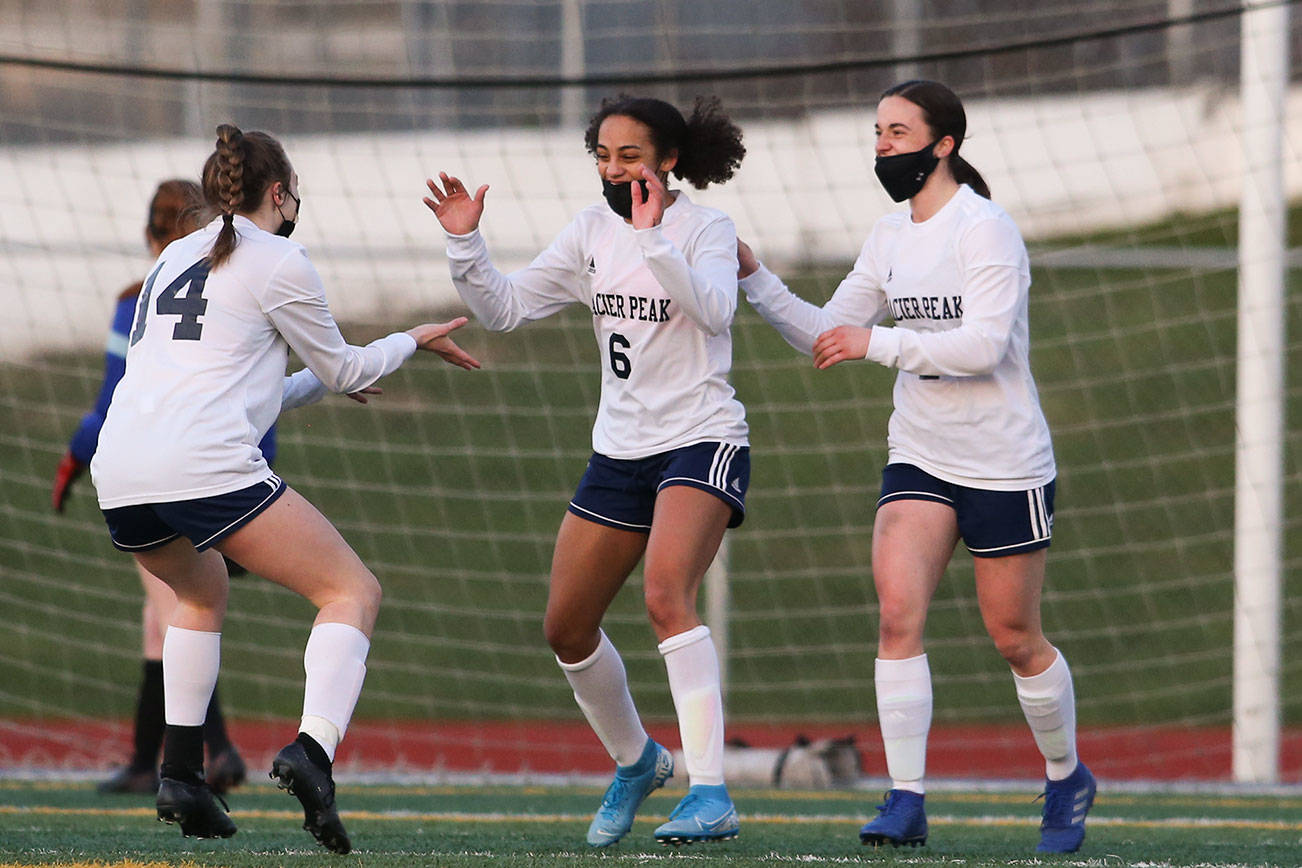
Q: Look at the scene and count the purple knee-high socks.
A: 0